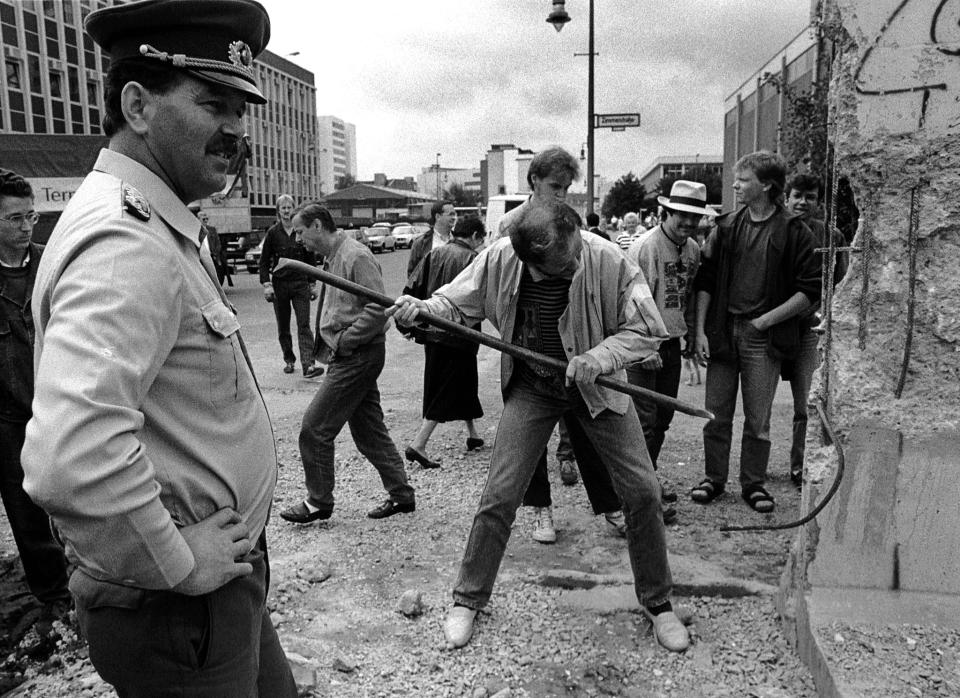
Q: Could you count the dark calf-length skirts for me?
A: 1